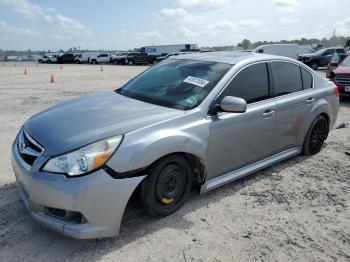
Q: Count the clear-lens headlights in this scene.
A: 1